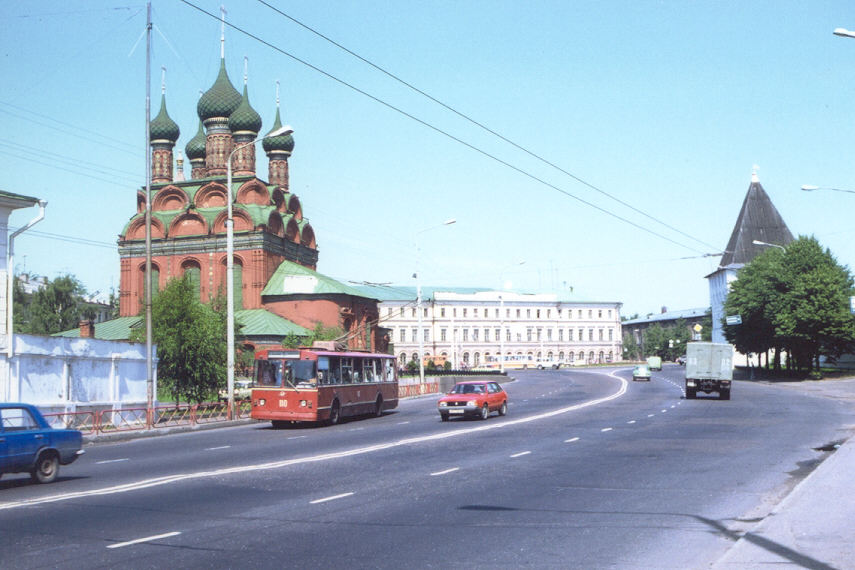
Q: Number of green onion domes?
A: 5